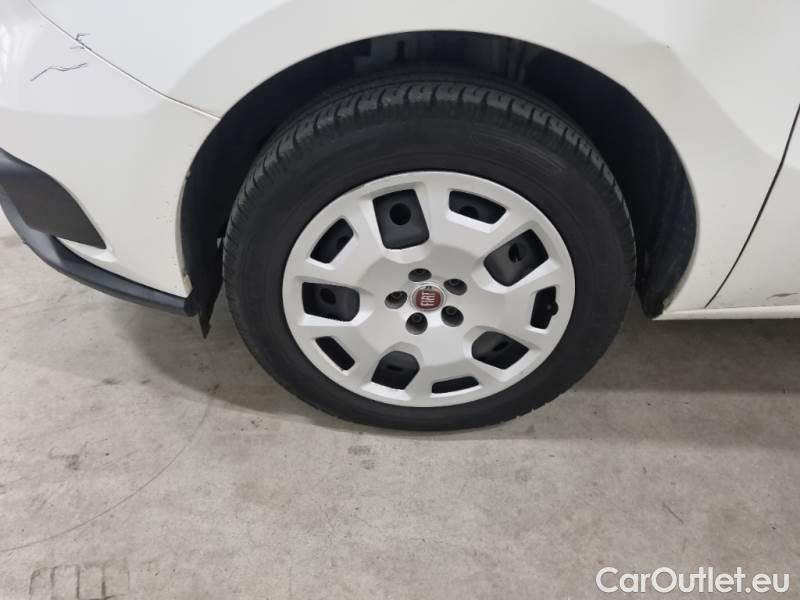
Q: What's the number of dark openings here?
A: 10